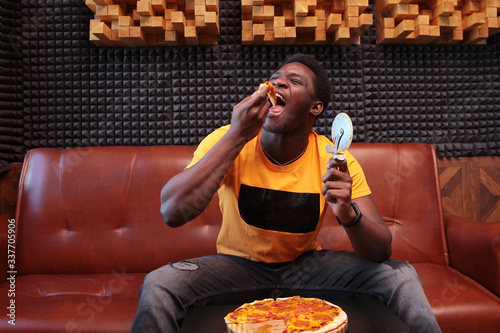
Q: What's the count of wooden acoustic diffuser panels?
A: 3